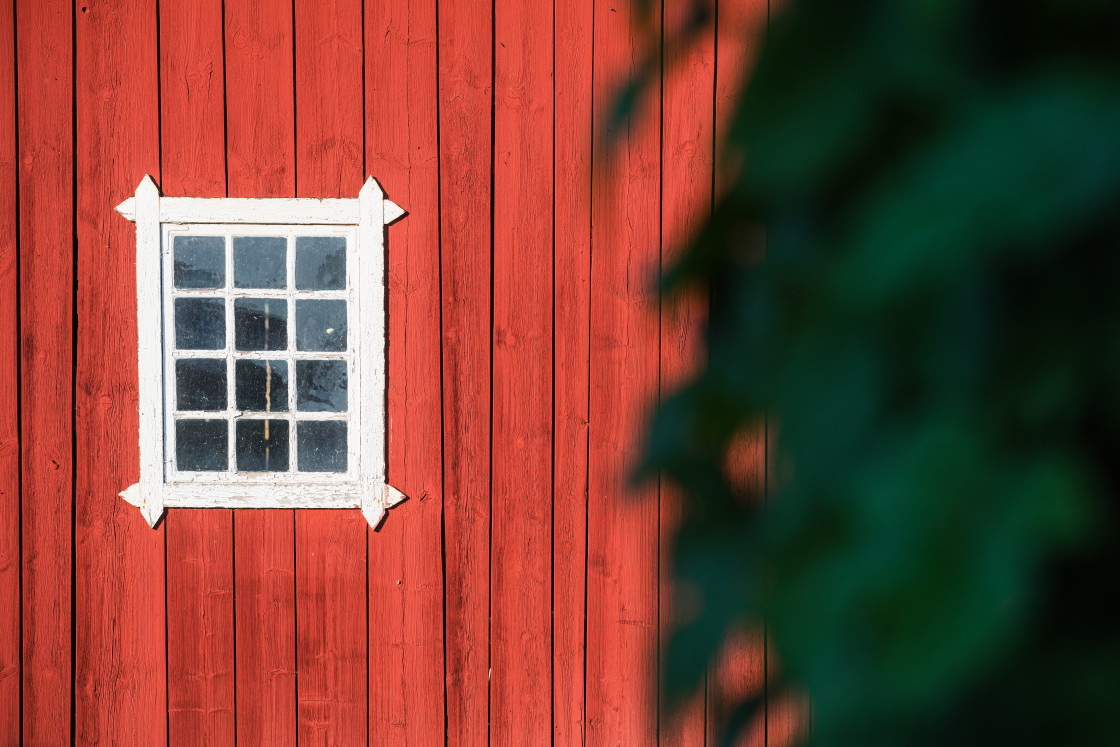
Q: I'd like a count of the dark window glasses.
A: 12